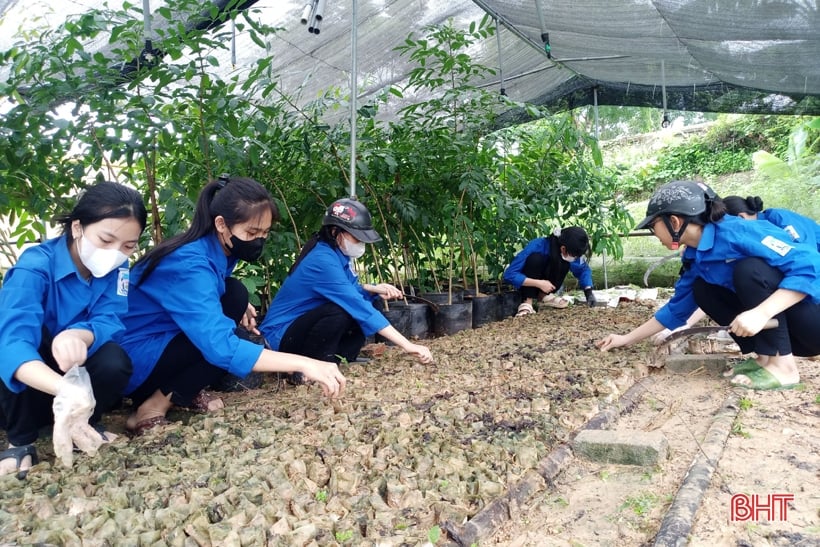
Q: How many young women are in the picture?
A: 6